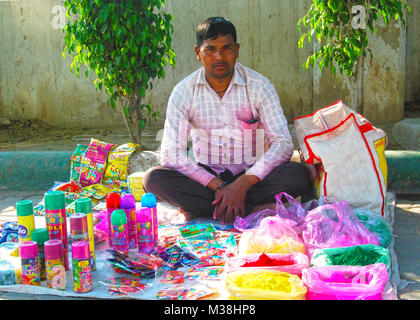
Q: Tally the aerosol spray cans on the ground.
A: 13